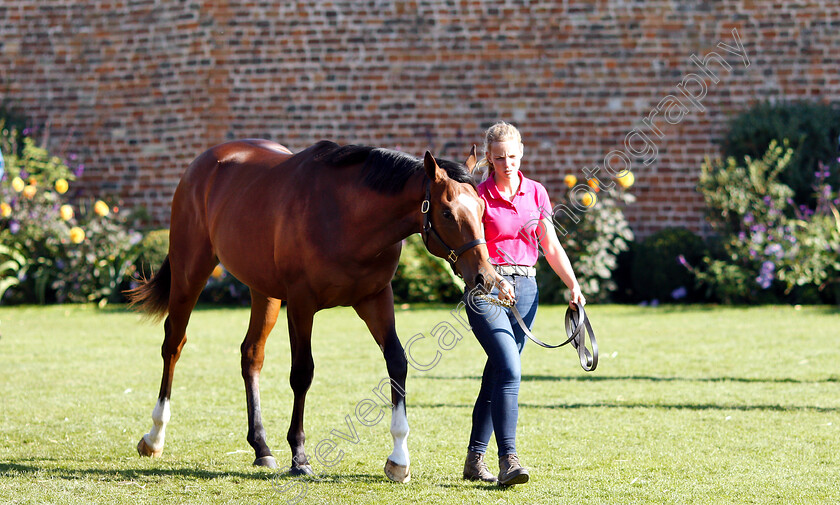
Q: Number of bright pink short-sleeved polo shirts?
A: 1